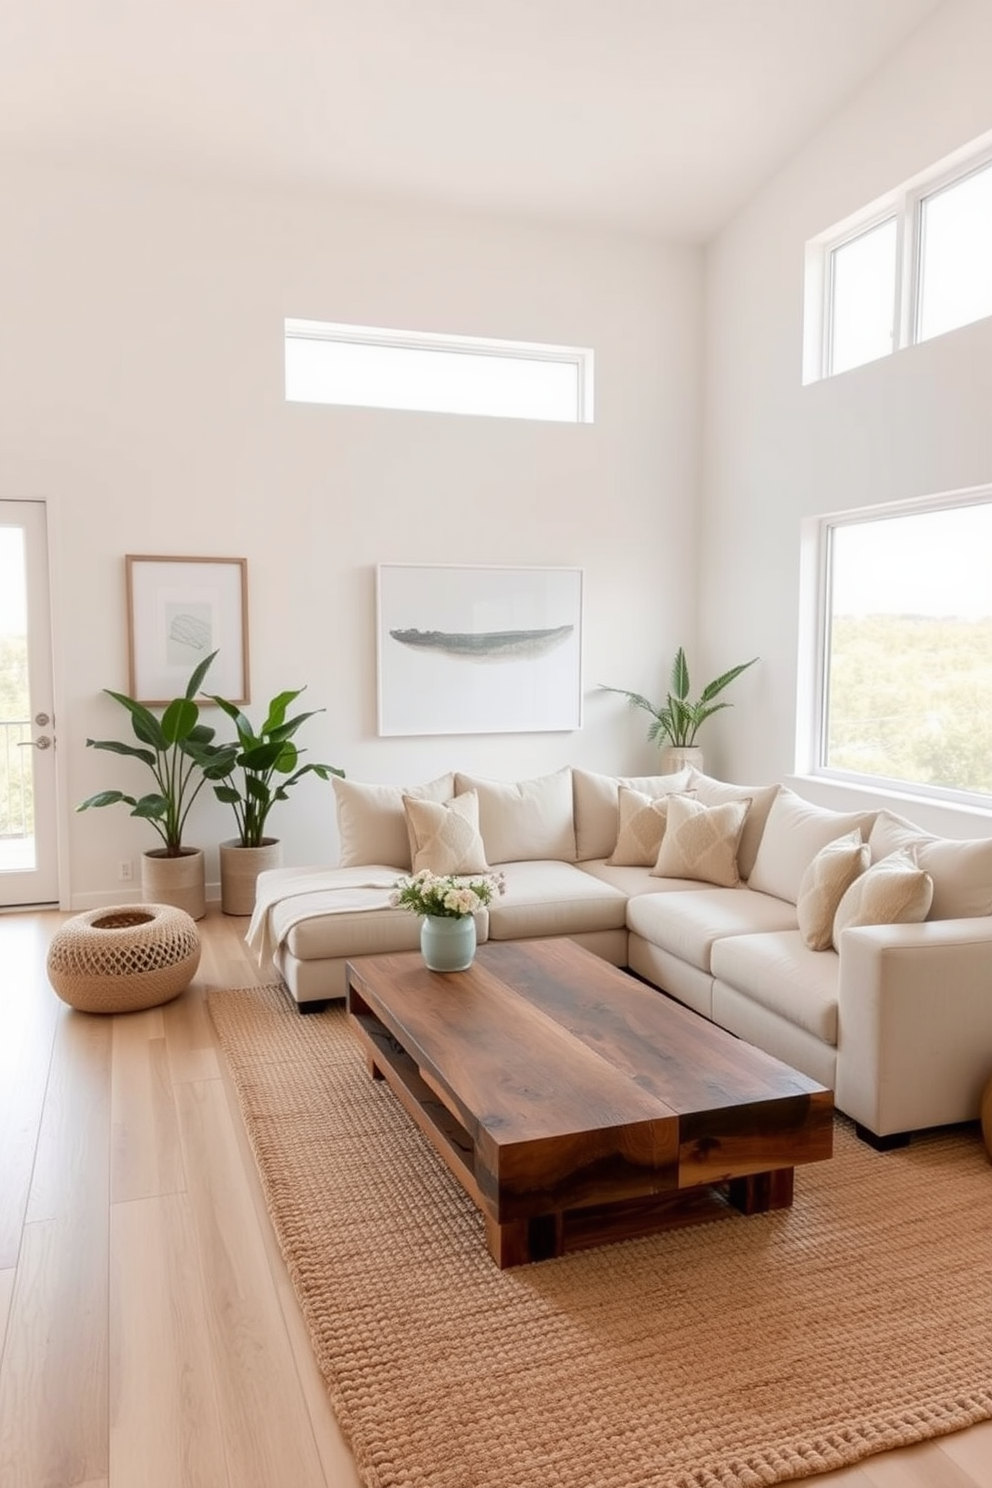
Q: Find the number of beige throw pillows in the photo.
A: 5